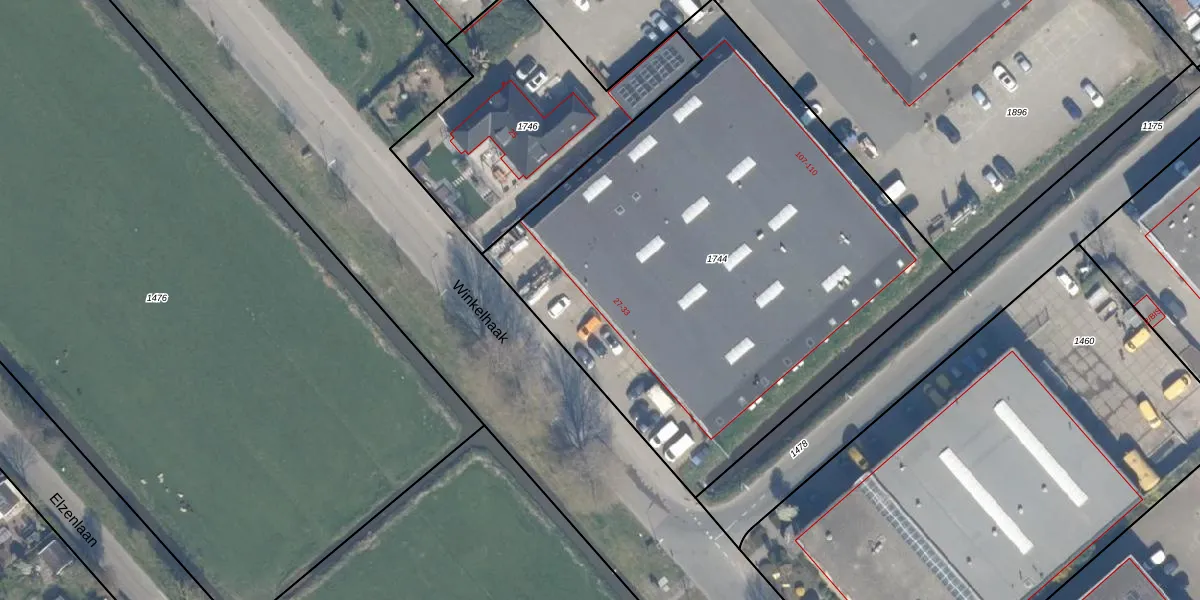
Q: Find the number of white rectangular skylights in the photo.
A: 14